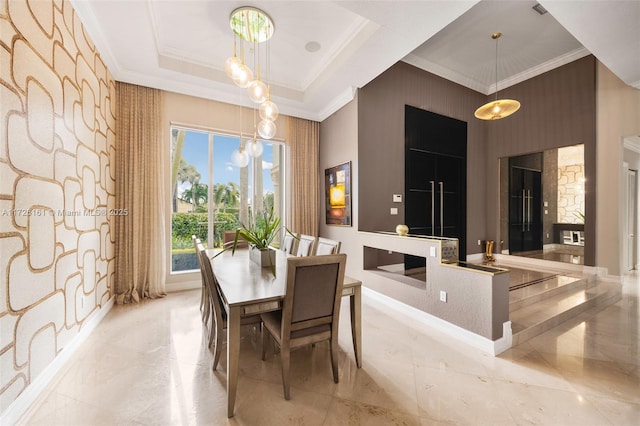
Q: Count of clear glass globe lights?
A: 7